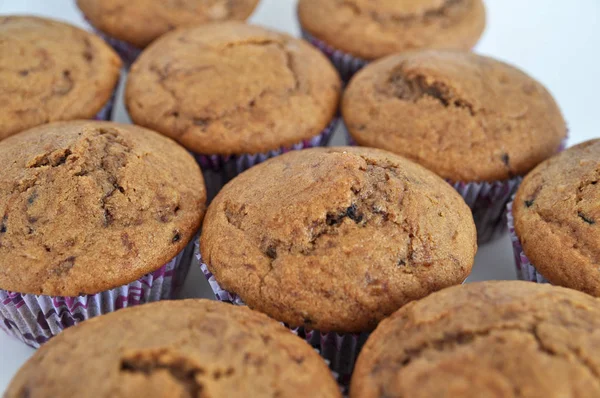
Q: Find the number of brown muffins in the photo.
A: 10